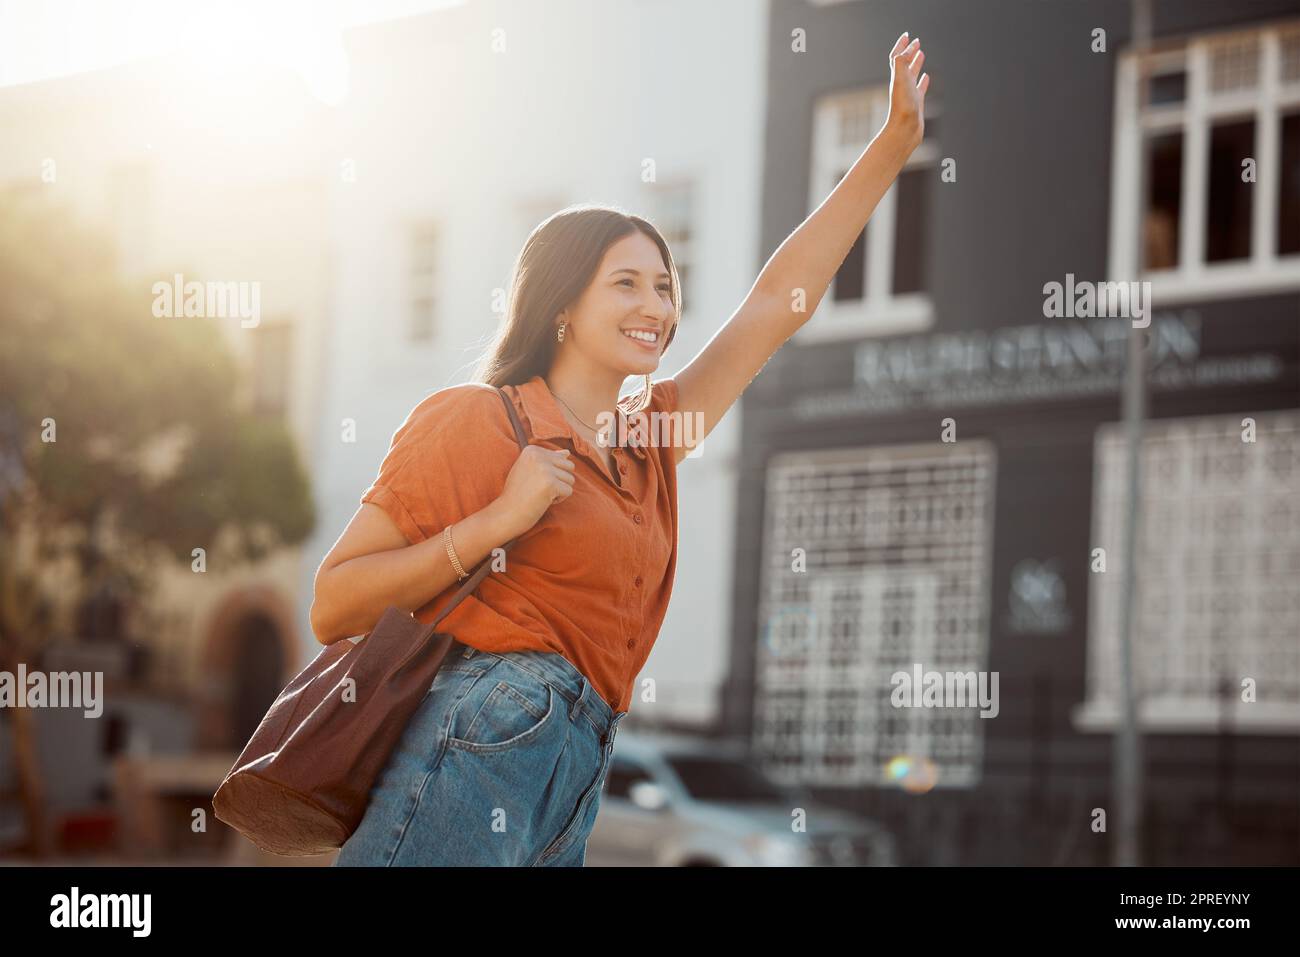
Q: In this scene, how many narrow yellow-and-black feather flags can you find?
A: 0